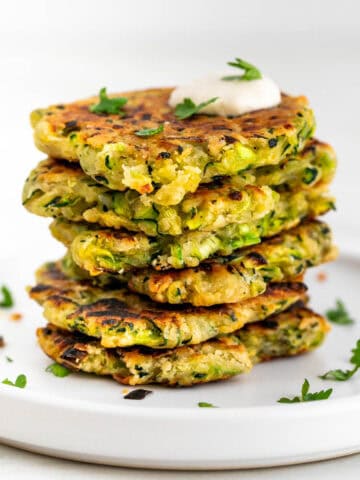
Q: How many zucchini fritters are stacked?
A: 6